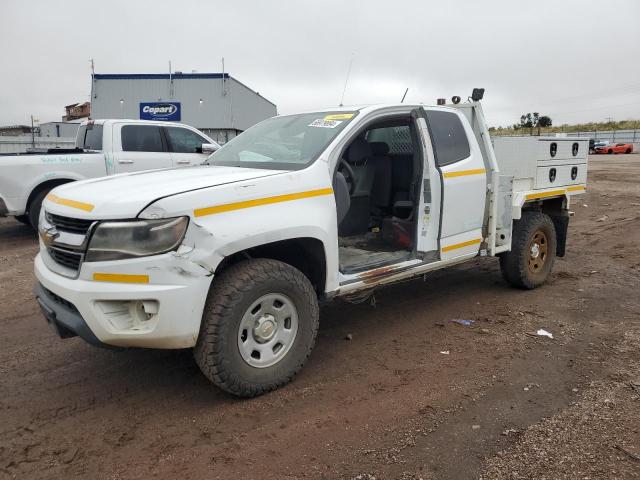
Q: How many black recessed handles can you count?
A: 4